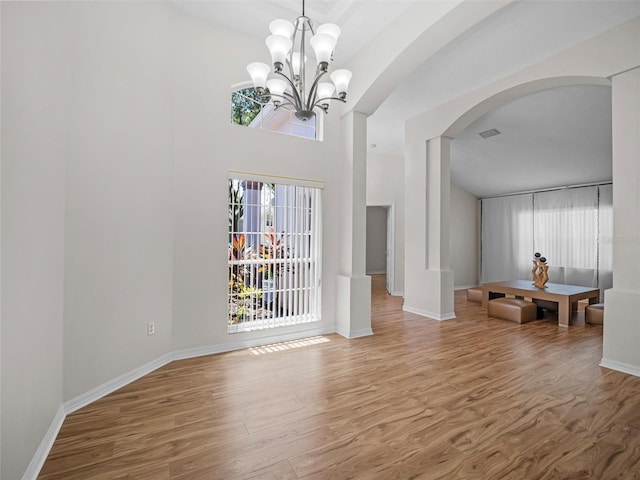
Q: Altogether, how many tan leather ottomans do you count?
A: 3